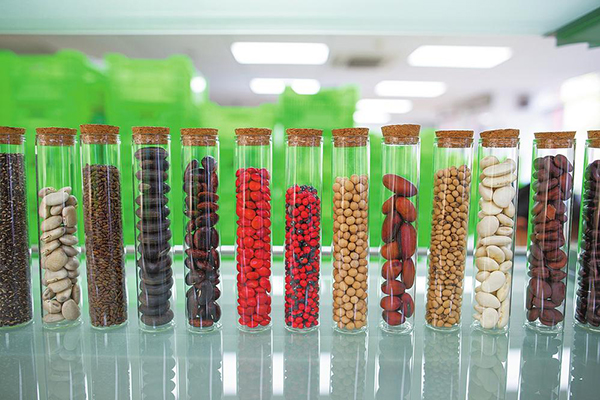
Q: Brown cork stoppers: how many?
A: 13